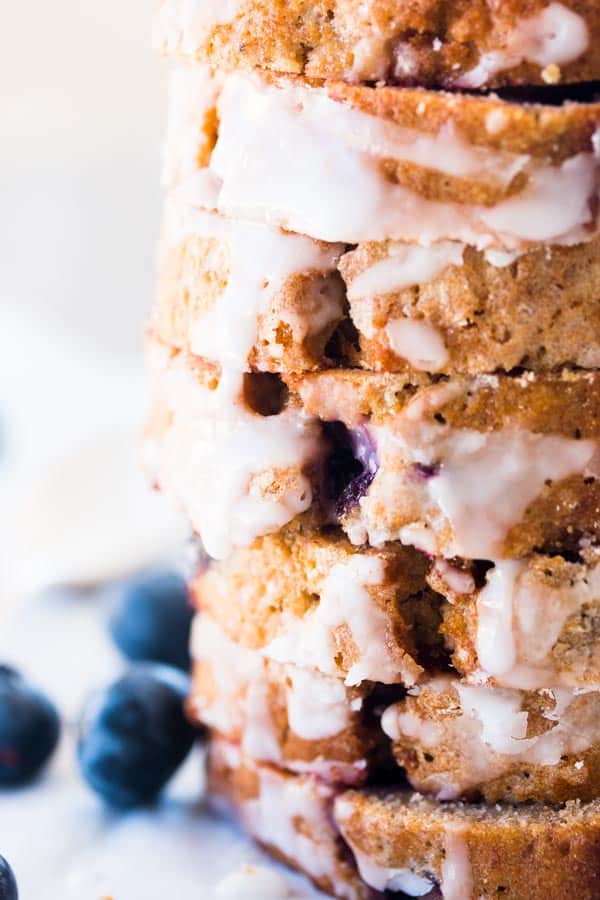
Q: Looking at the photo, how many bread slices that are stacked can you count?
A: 7